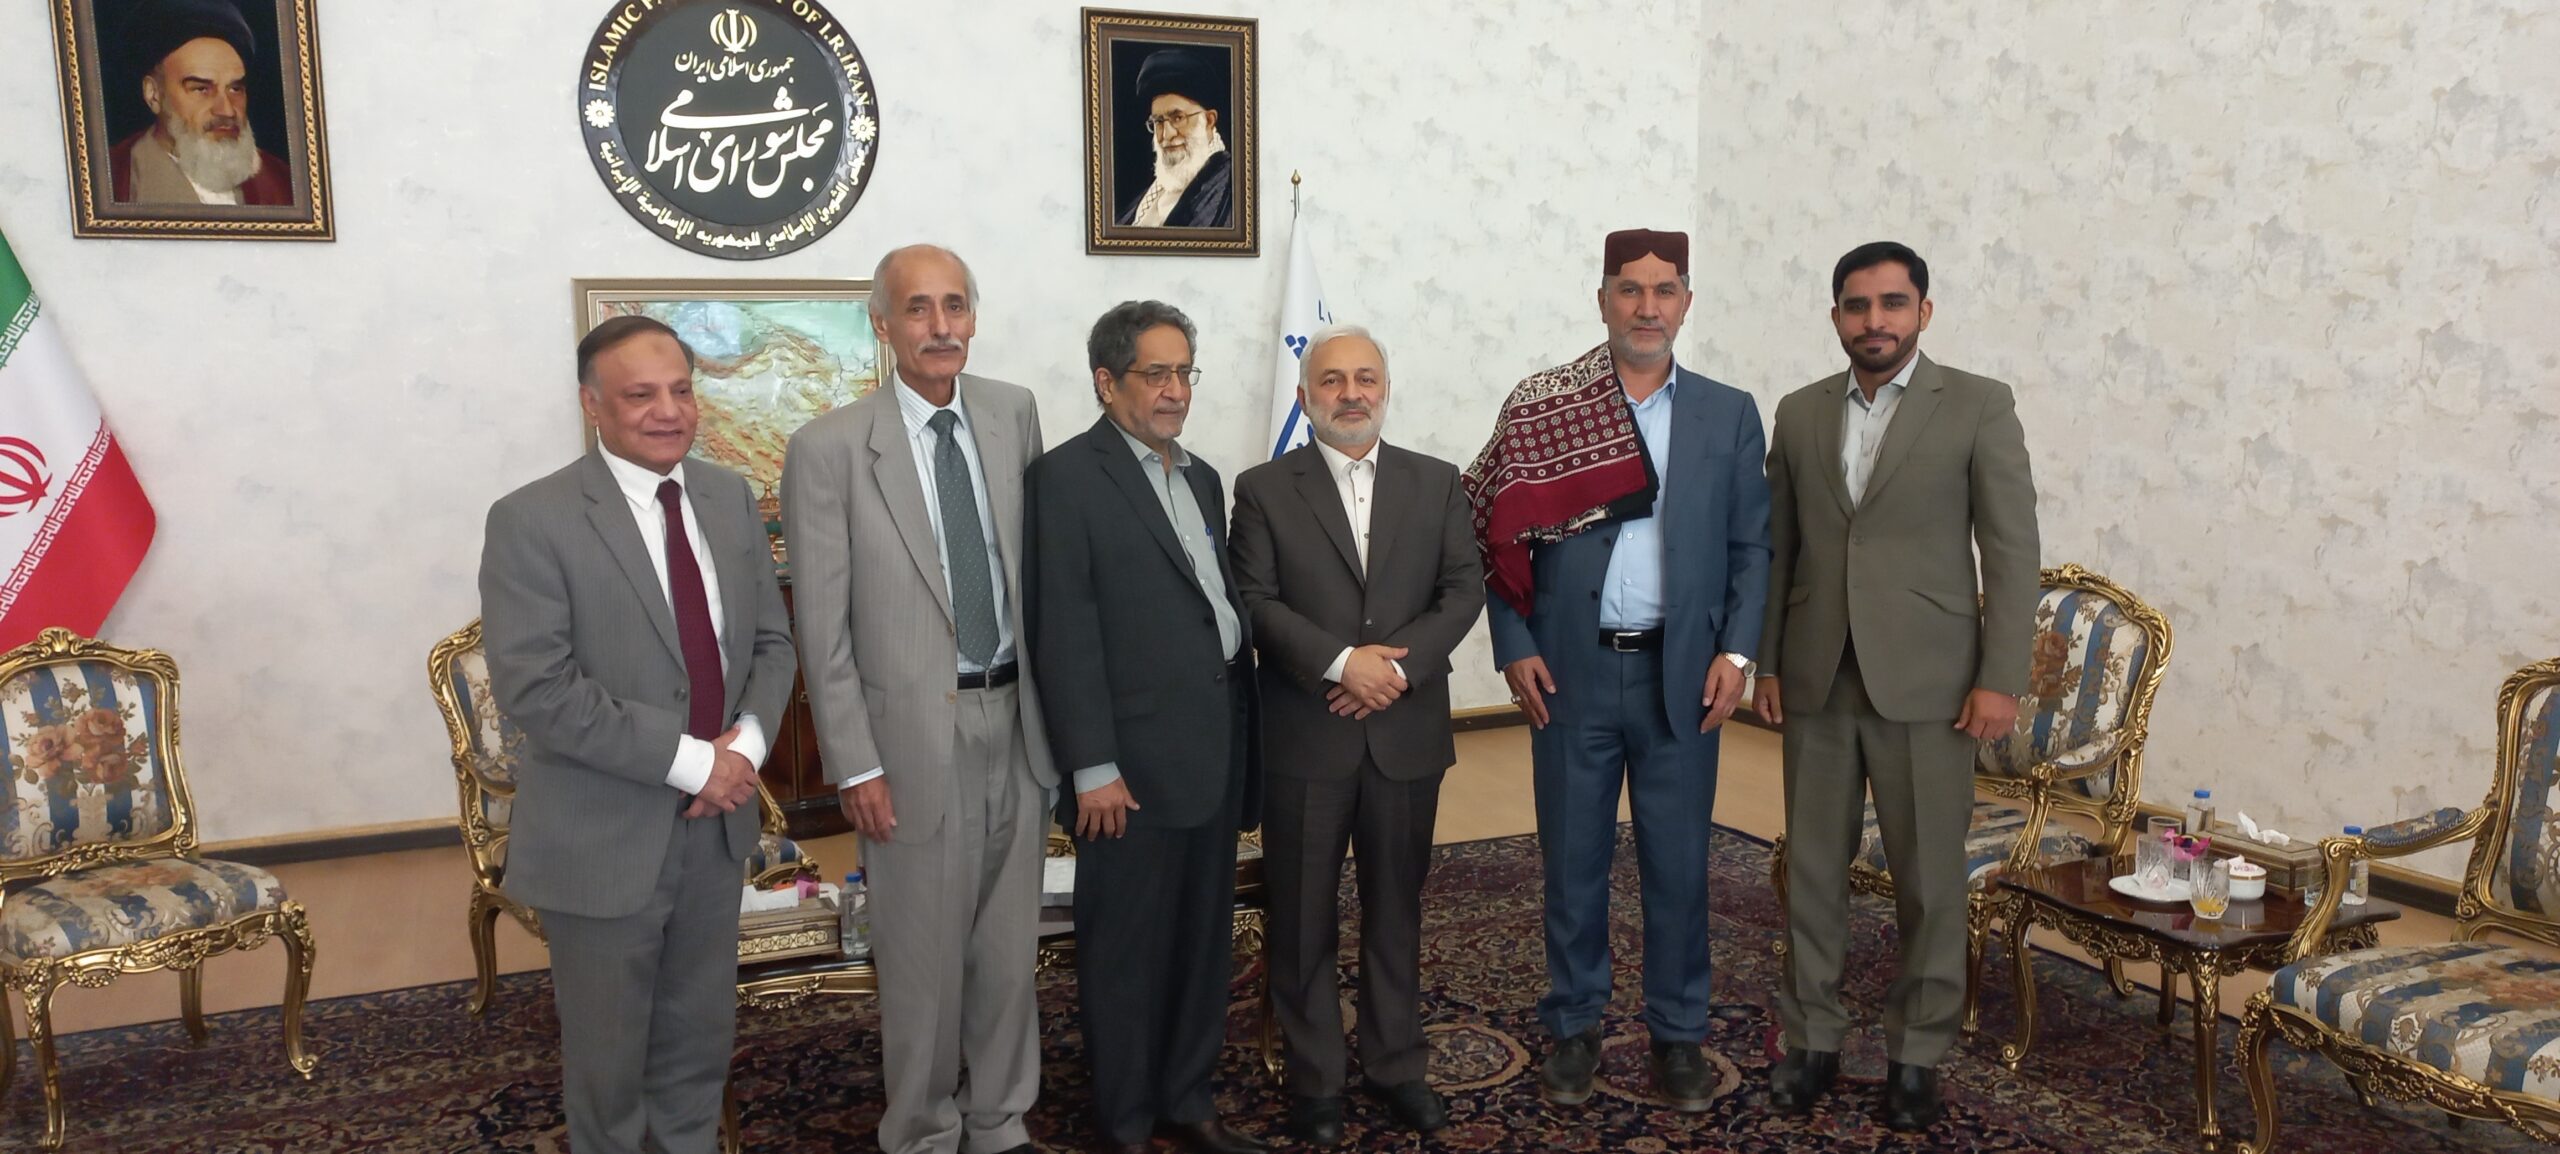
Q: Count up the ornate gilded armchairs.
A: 4